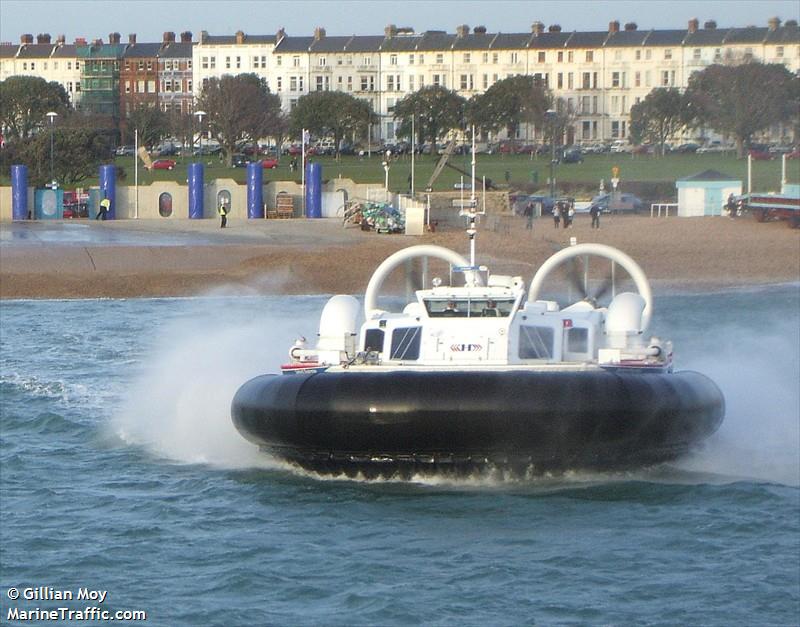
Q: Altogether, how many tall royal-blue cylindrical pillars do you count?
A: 5